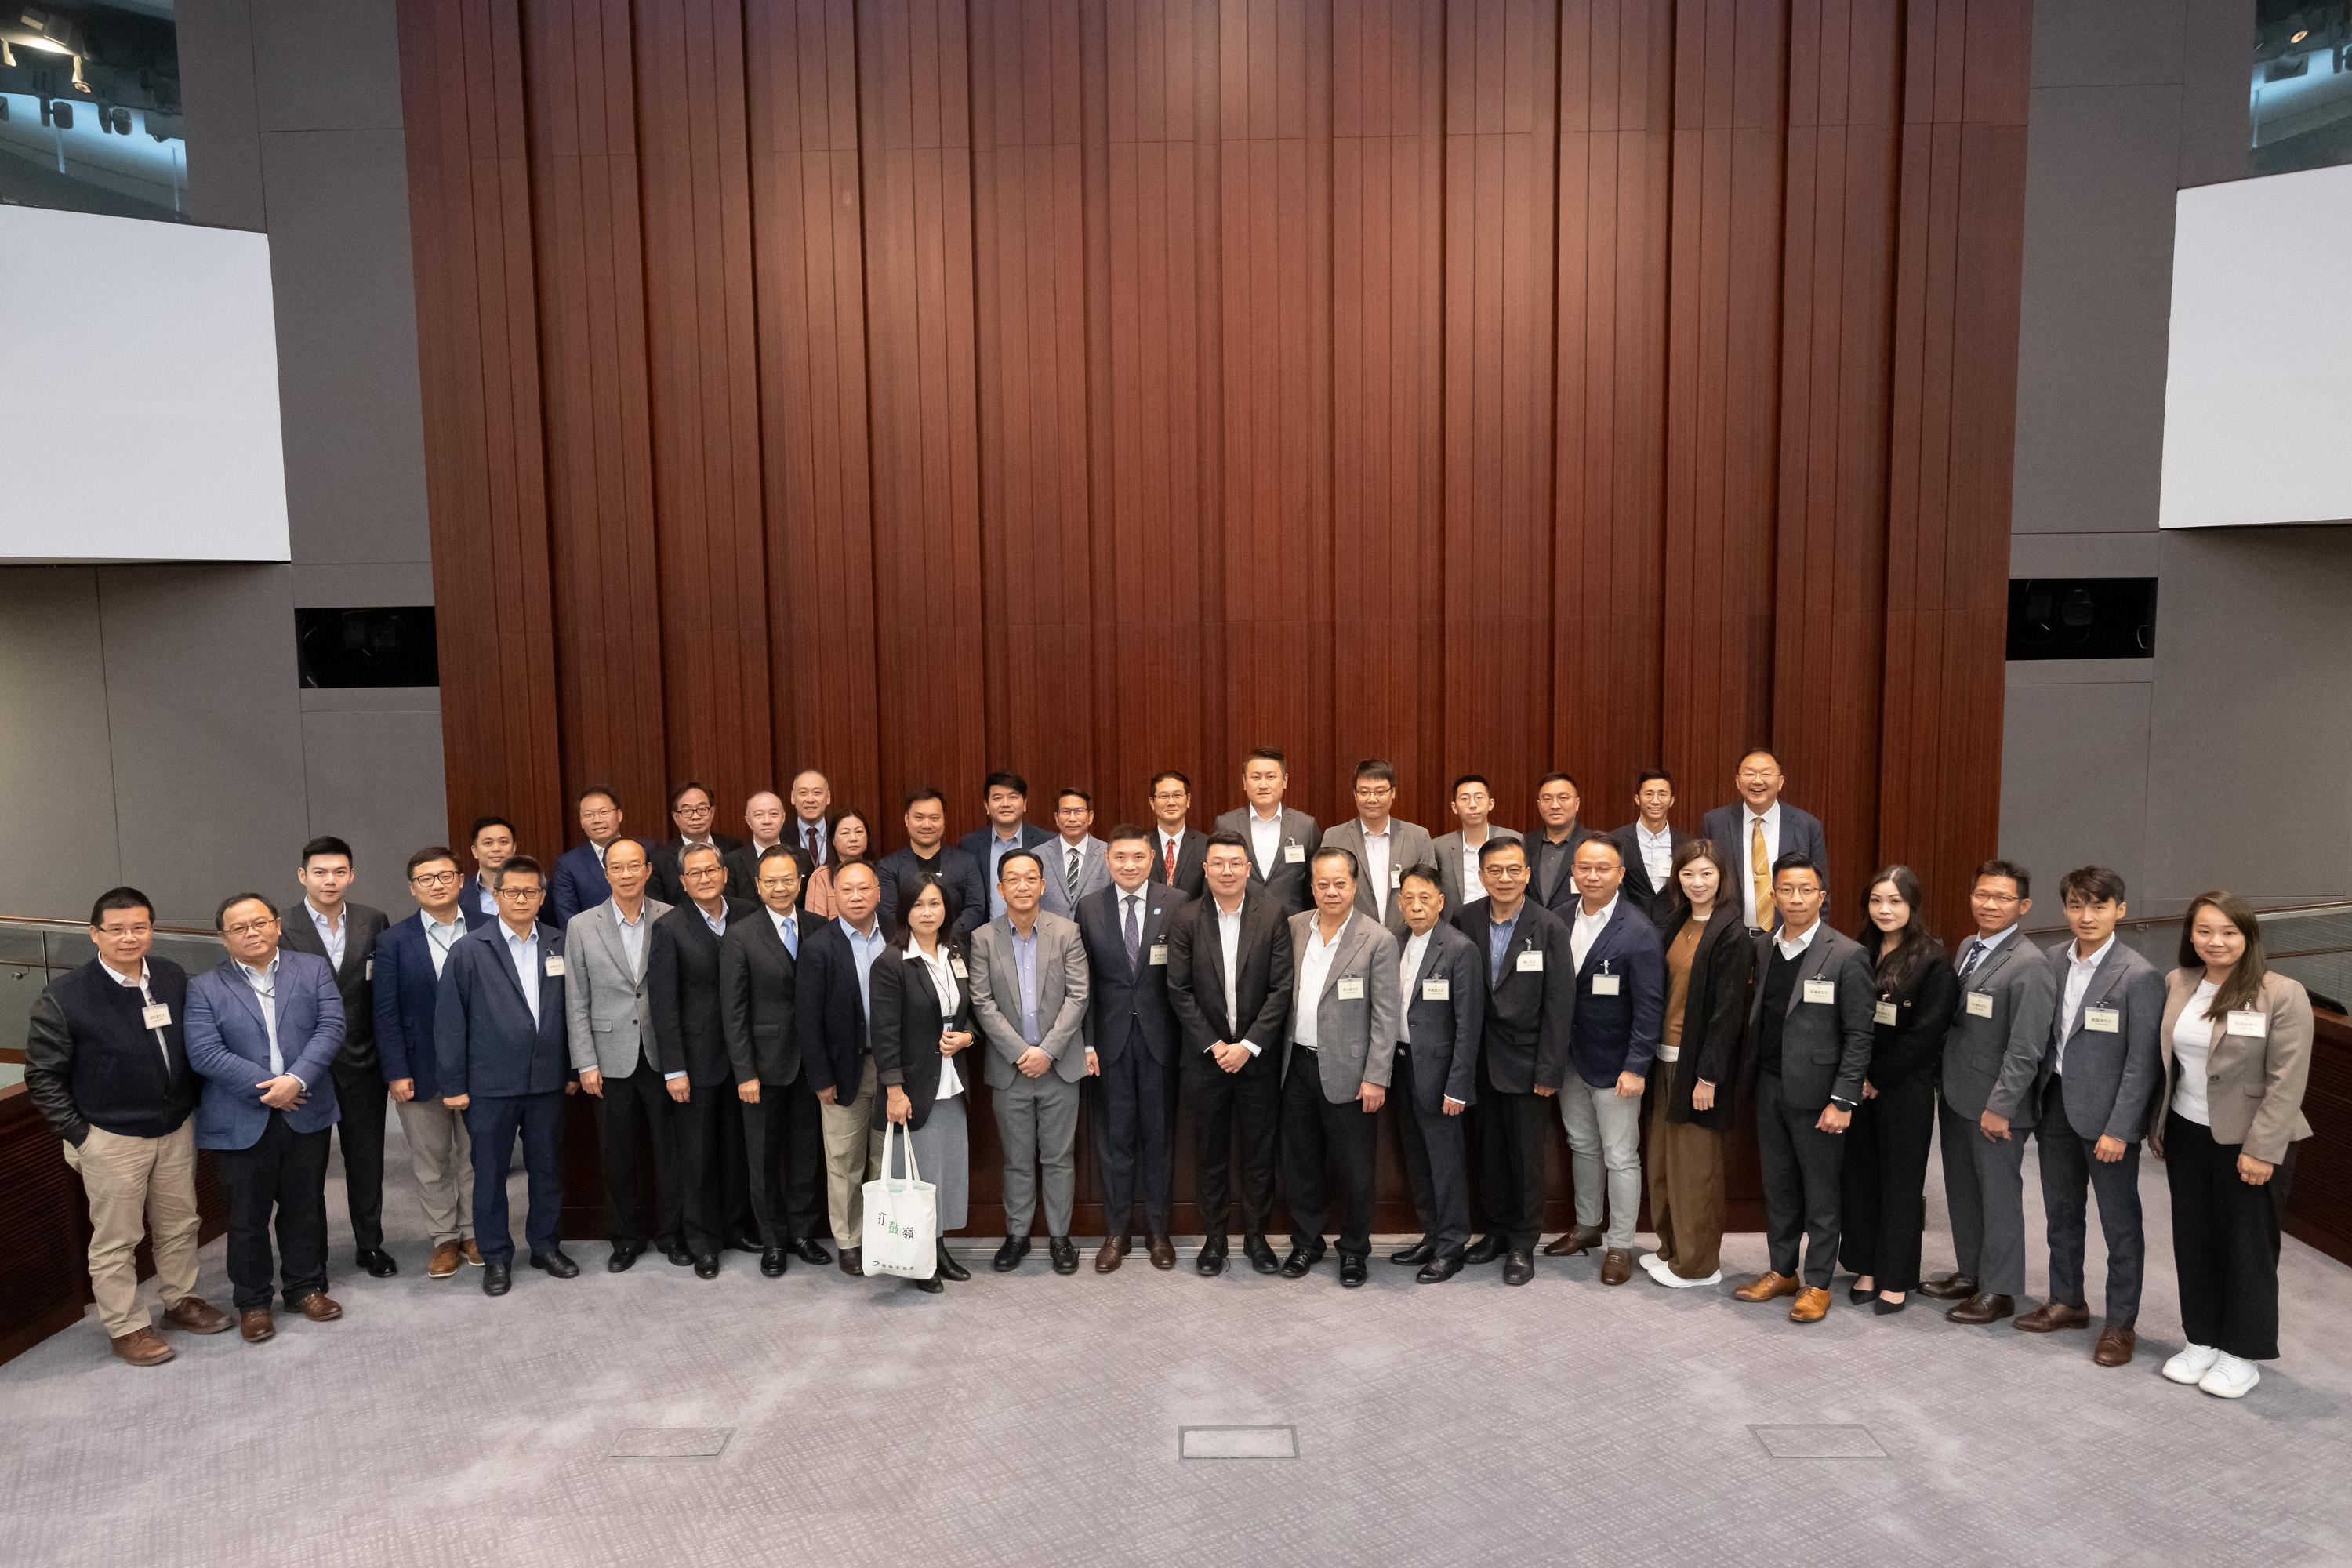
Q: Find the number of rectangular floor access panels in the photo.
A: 3